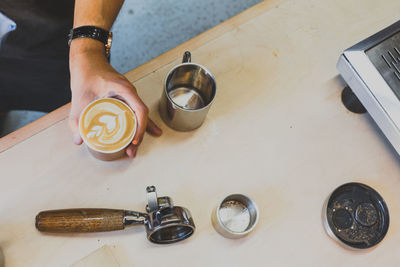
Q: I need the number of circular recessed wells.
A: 2